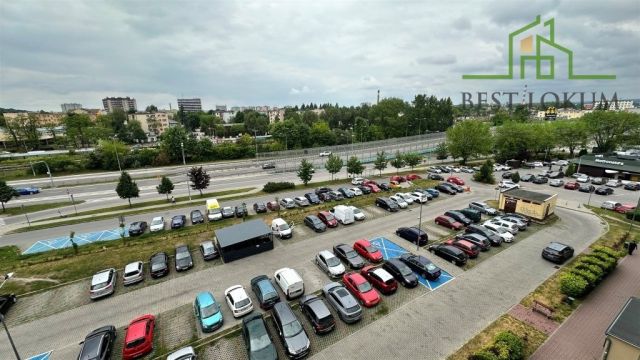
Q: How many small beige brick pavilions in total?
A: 1